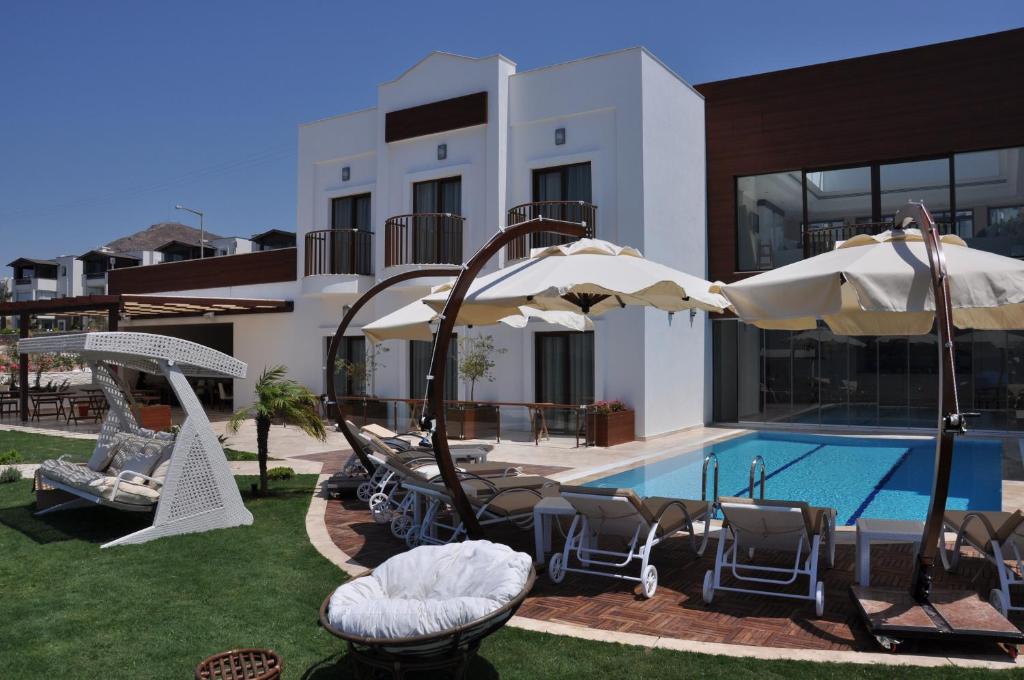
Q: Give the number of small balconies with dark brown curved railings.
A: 3